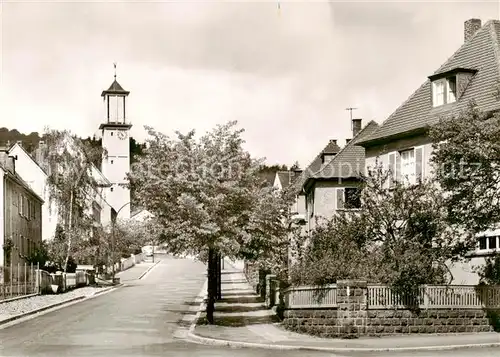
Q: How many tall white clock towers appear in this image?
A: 1